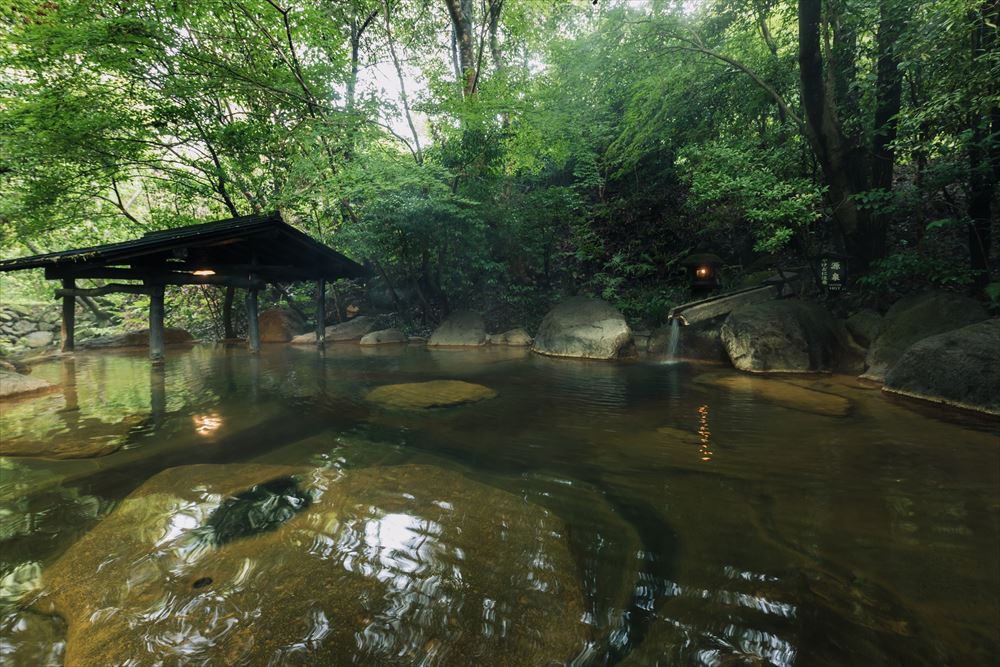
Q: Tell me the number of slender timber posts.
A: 4